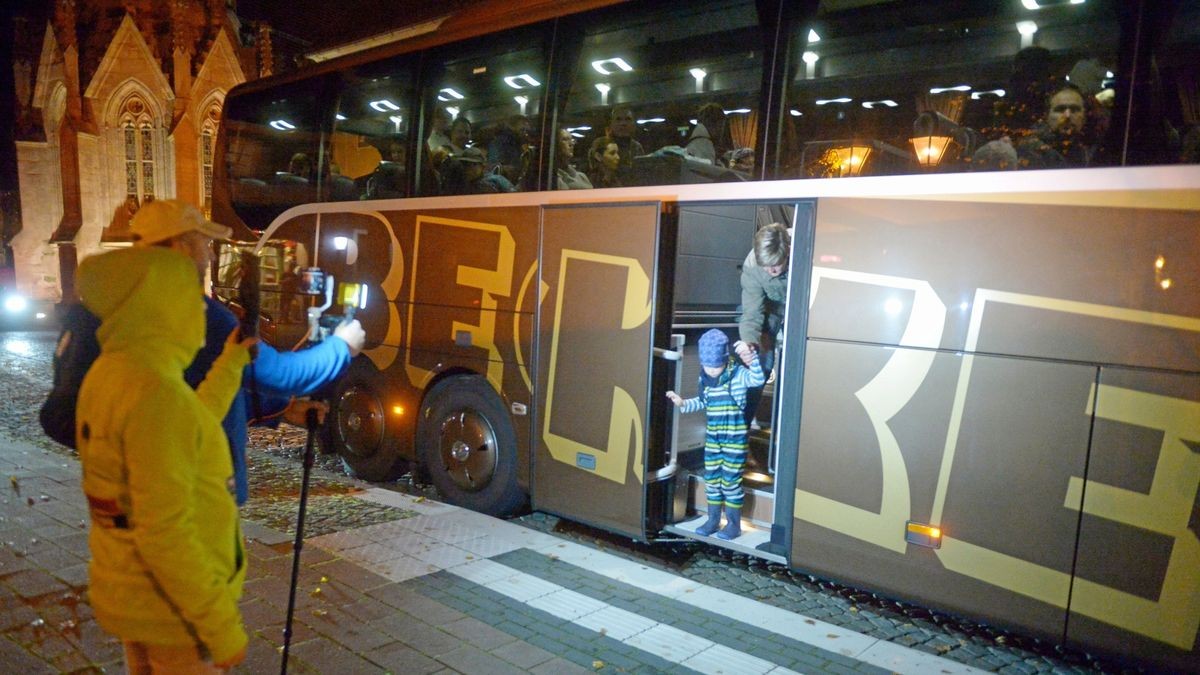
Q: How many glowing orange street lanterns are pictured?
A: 2